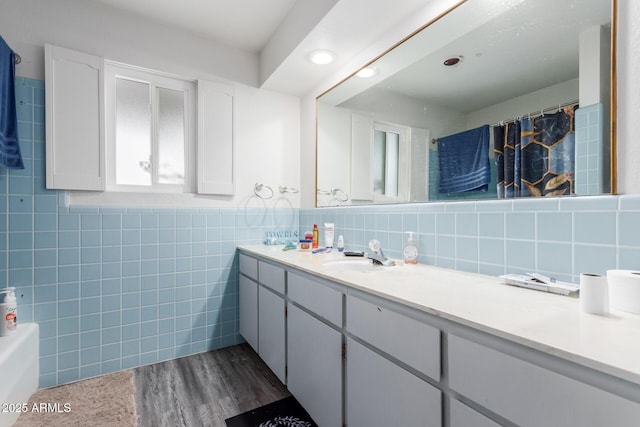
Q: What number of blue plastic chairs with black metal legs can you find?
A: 0